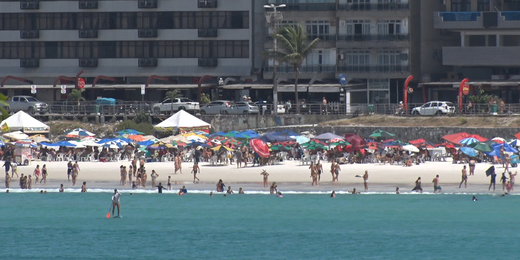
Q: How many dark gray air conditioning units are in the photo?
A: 12